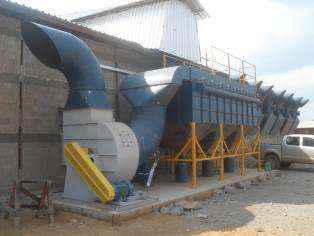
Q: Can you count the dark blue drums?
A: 3